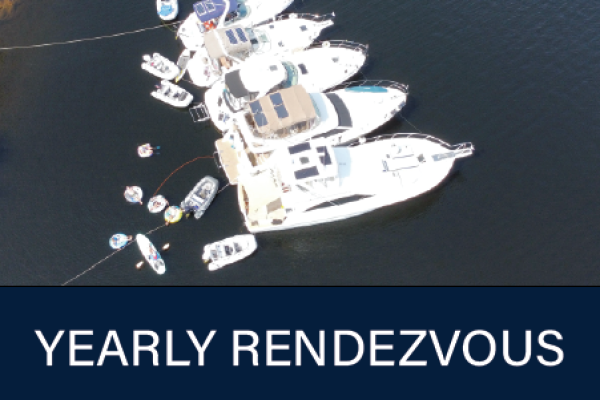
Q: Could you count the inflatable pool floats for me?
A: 5